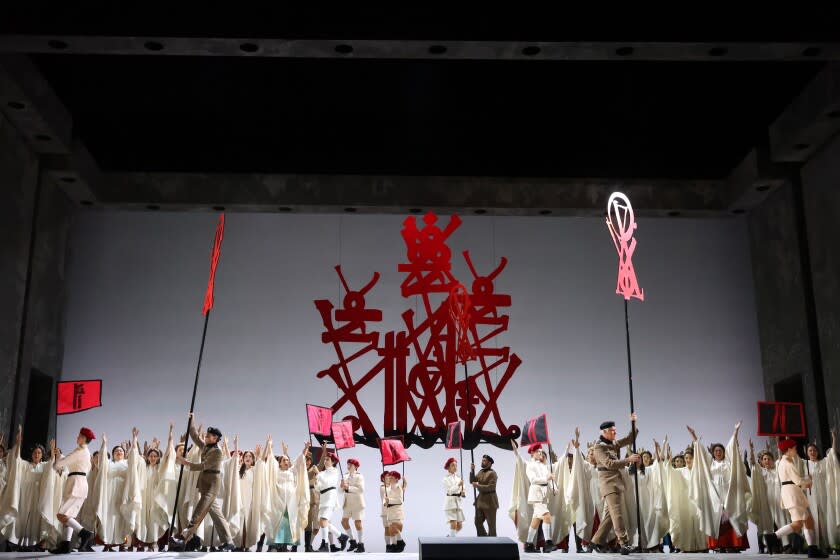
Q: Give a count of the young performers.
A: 8